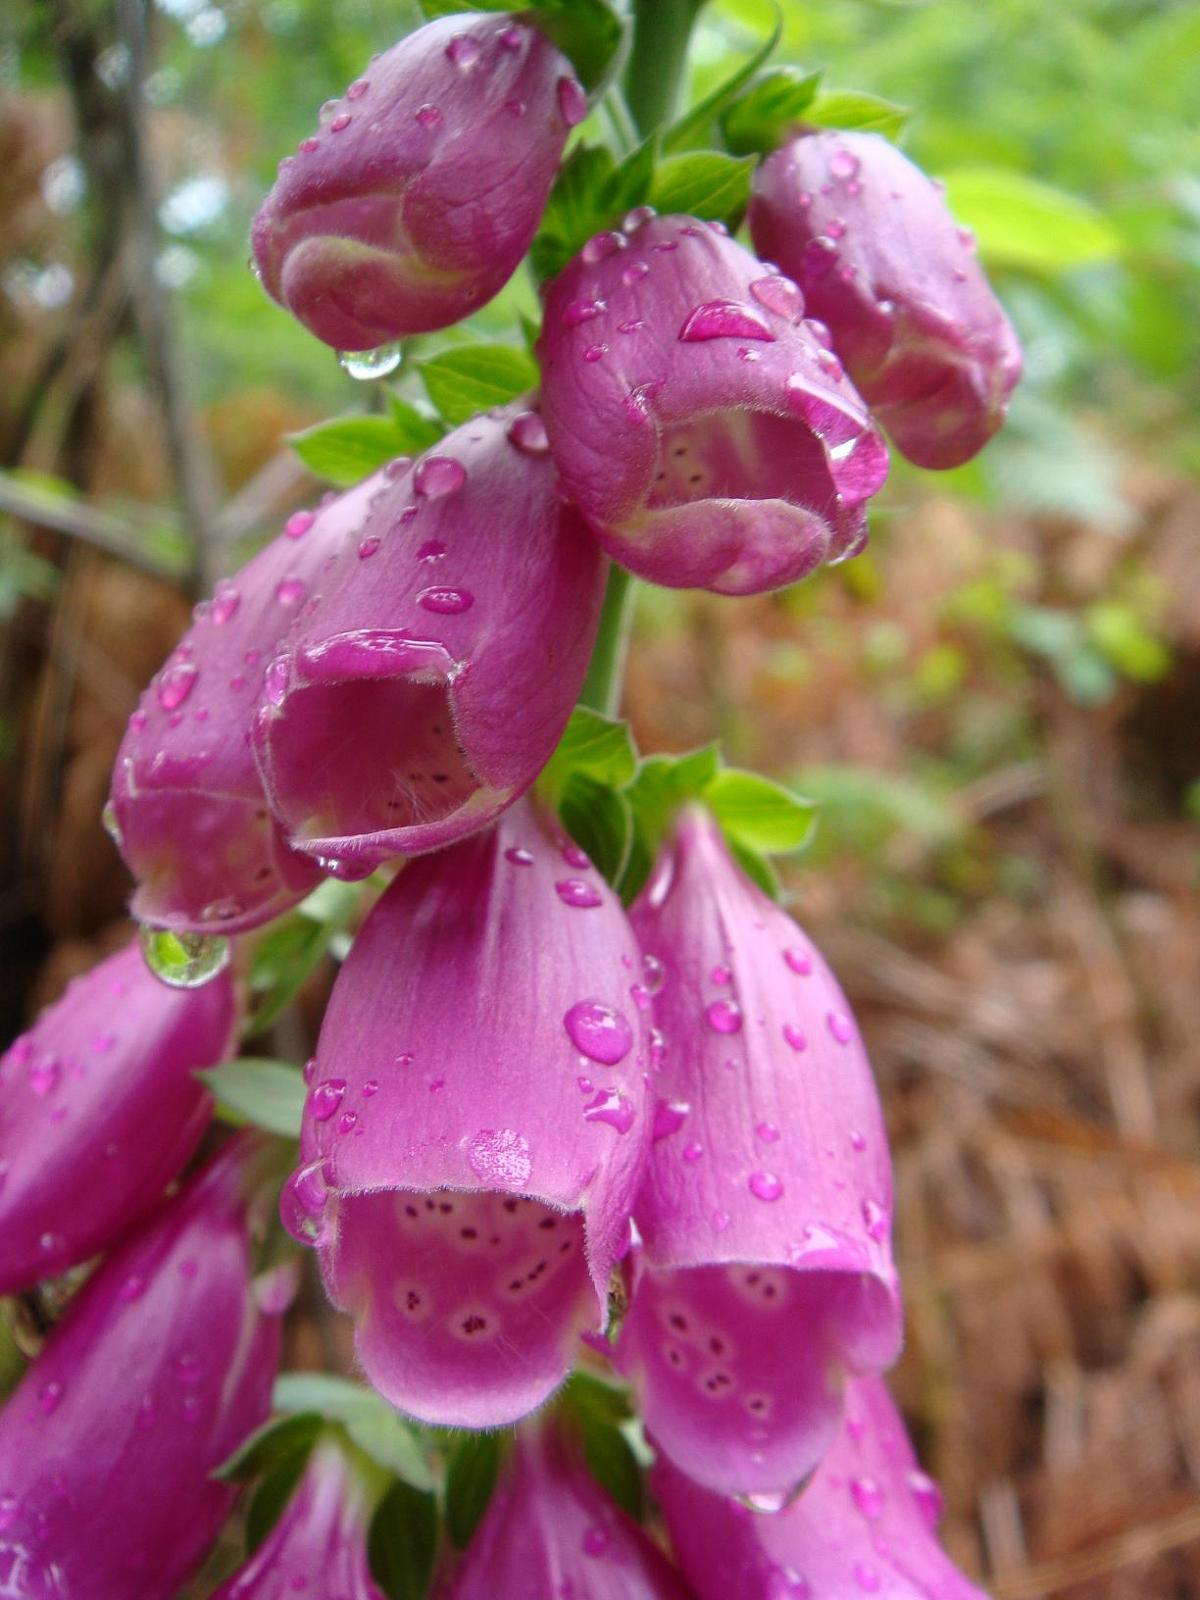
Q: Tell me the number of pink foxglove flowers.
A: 12